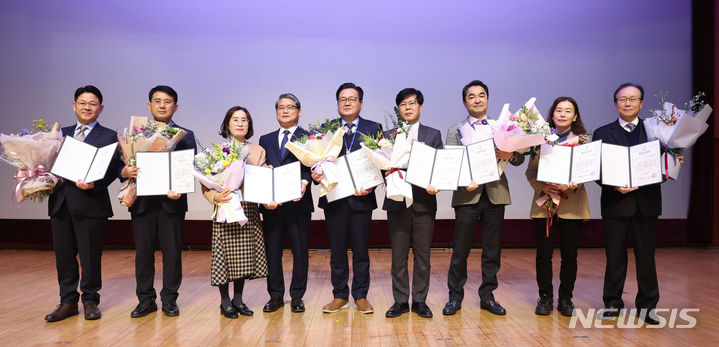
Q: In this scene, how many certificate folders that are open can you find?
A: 8